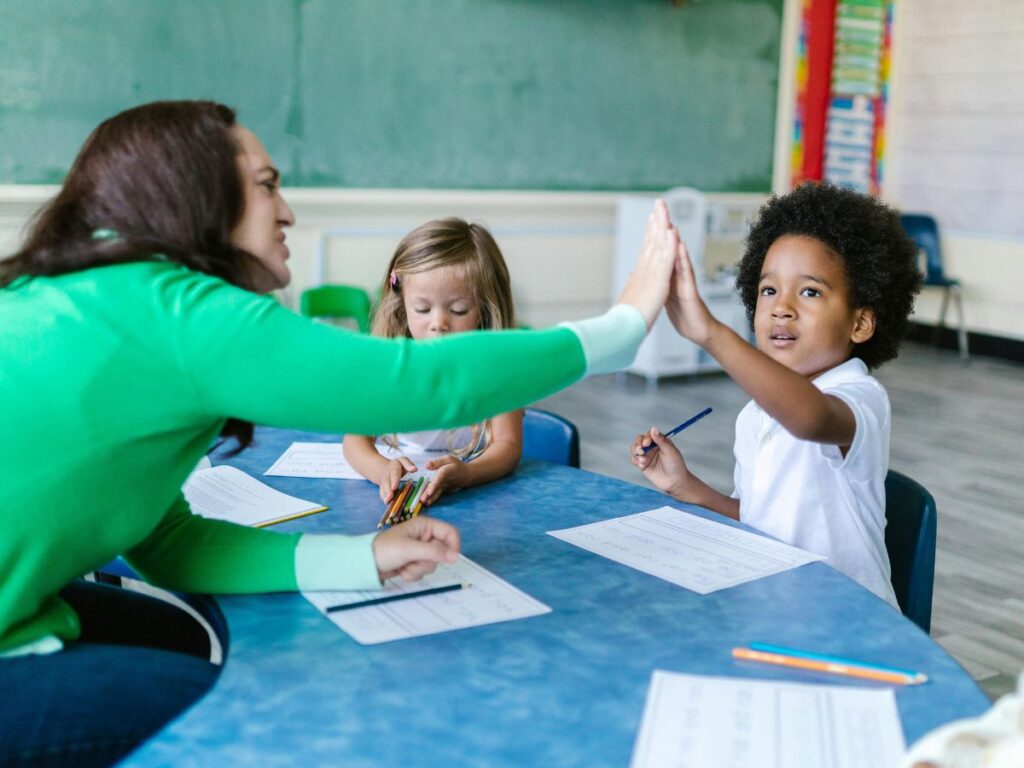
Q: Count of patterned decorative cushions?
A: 0